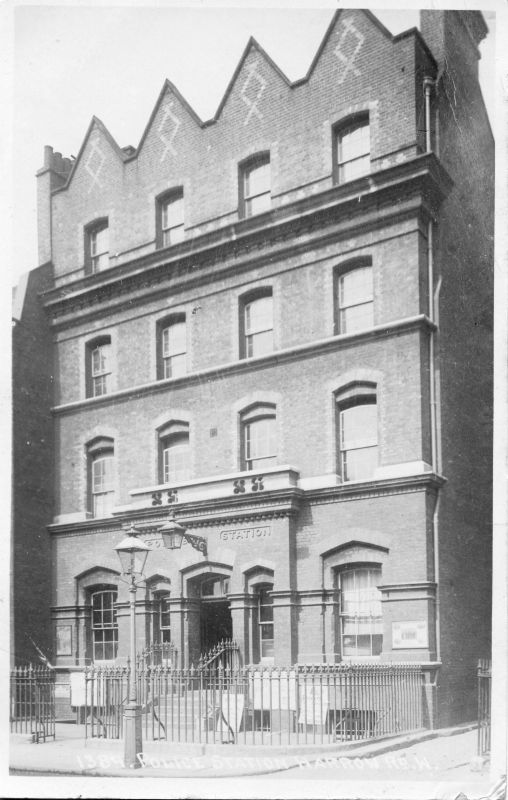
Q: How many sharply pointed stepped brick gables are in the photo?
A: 4